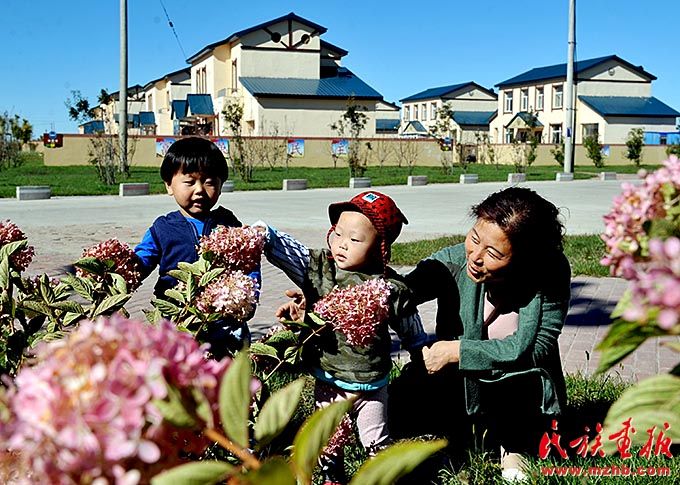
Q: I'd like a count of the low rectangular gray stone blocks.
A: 10